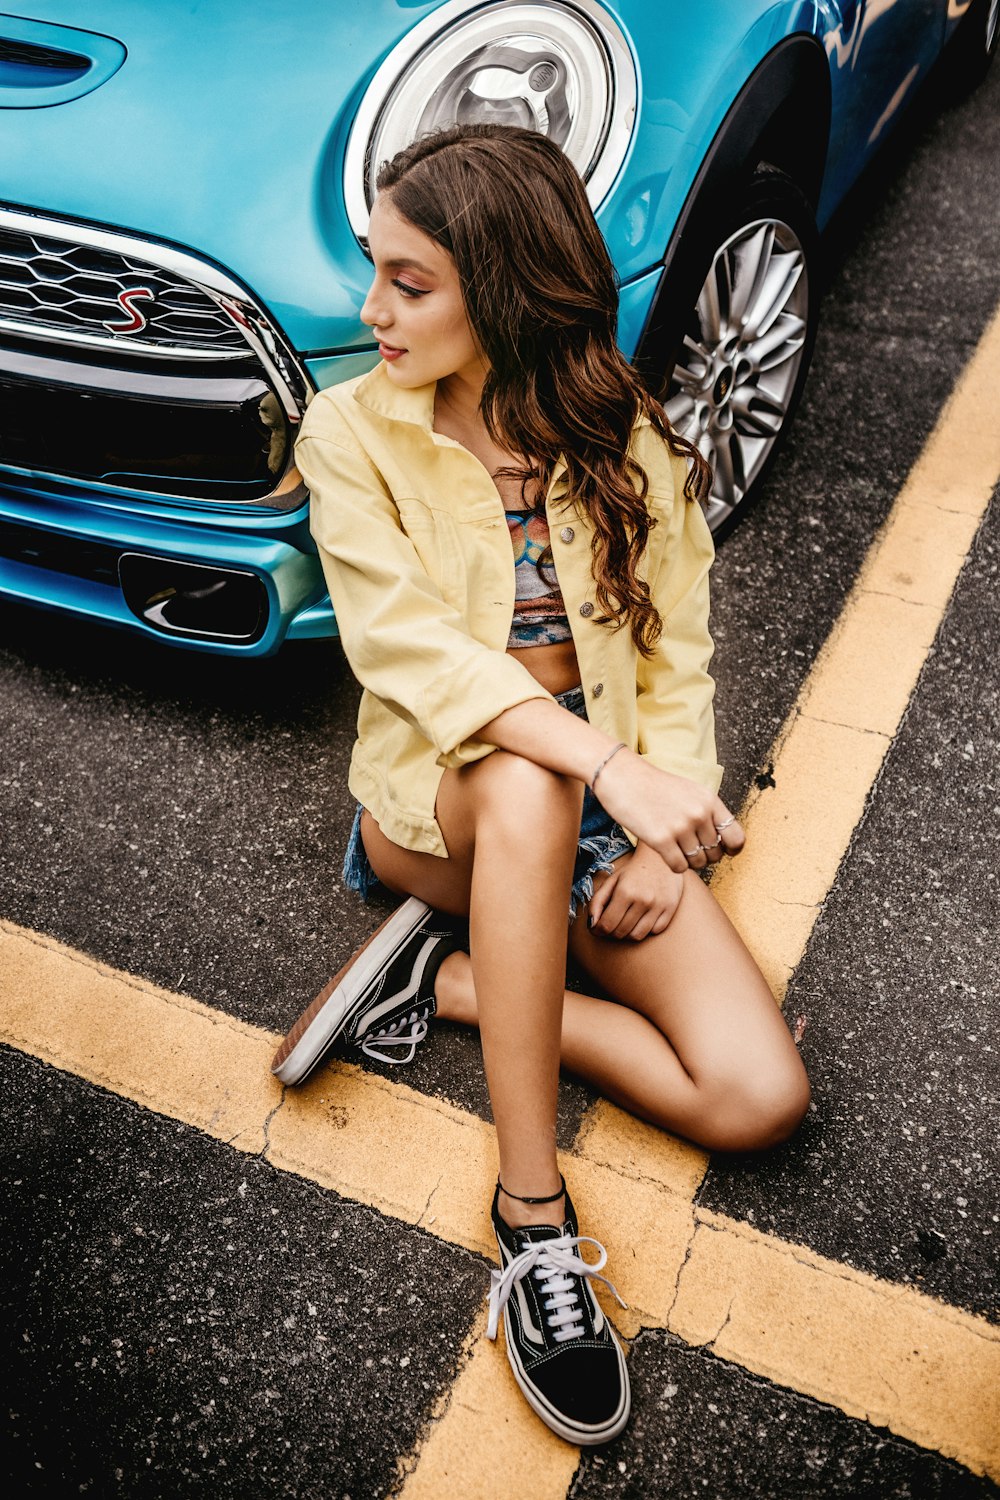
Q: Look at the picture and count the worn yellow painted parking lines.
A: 2